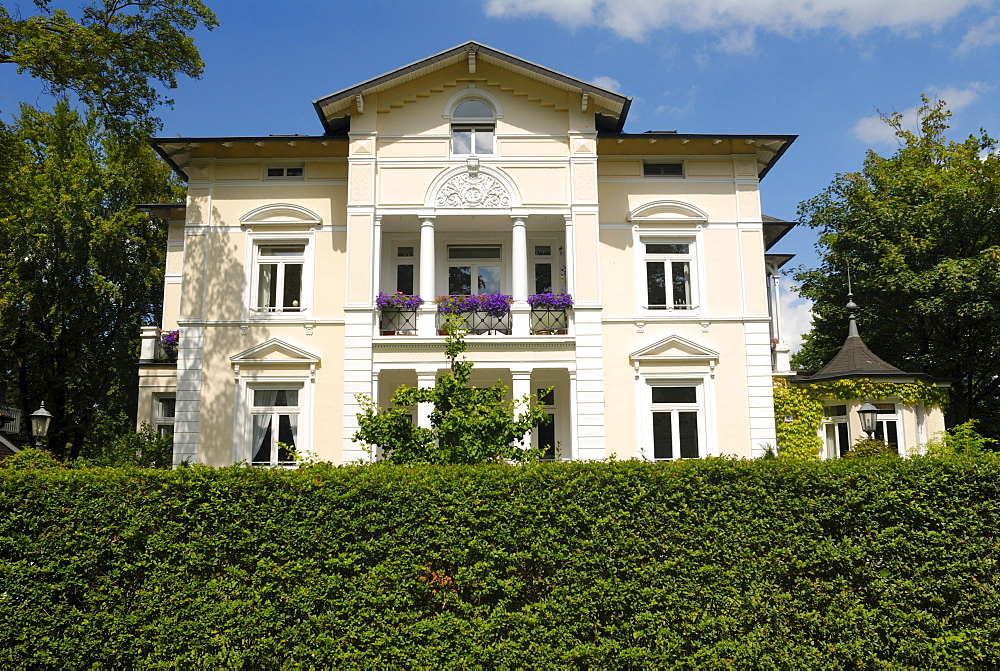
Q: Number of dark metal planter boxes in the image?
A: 3